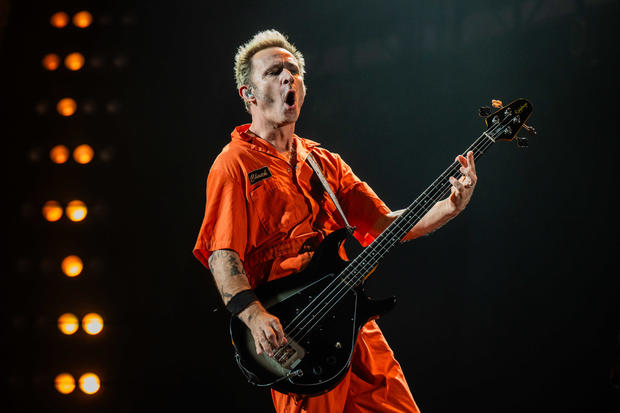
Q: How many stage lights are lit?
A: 14